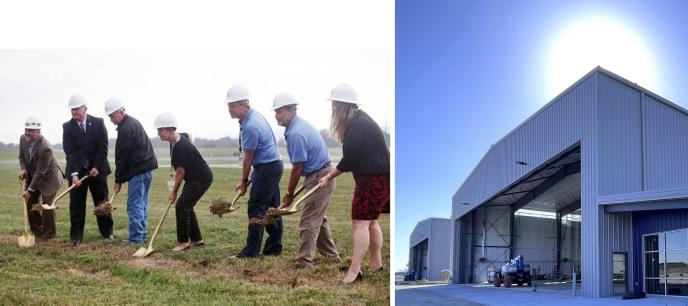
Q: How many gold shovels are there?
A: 7